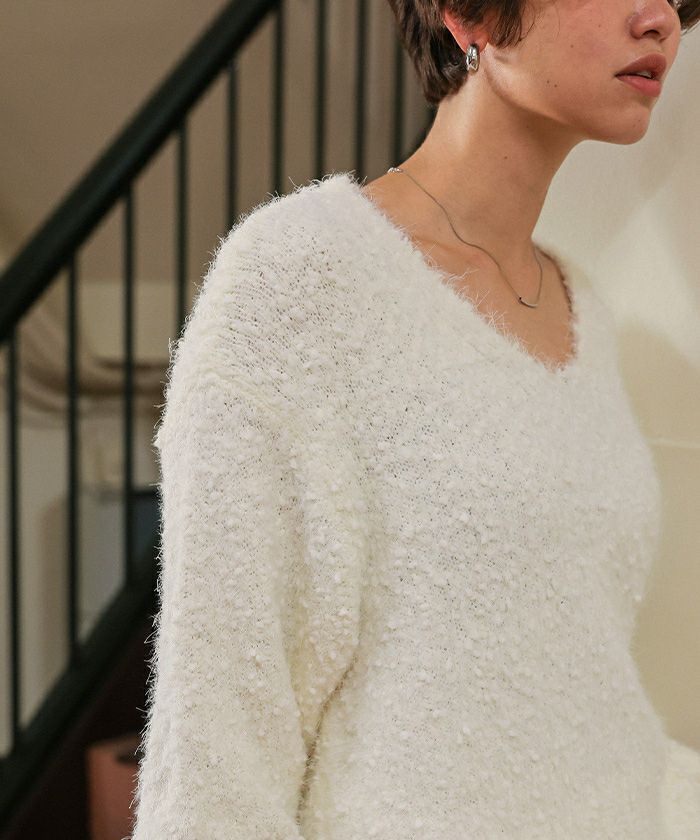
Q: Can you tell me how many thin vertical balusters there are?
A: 9